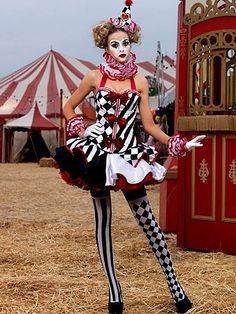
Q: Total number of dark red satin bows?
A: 3